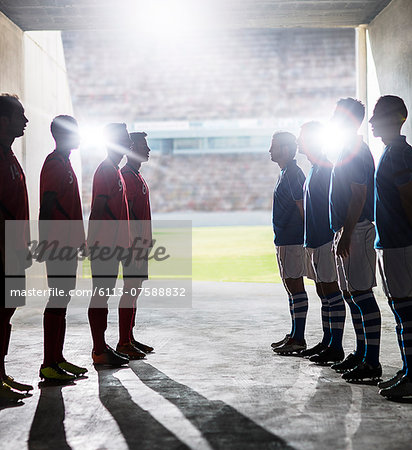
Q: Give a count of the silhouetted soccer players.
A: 8